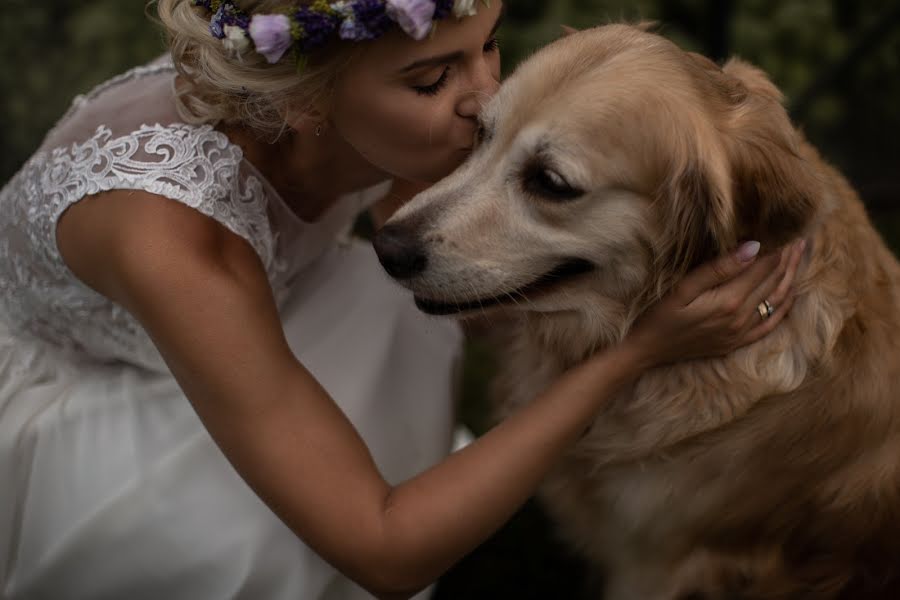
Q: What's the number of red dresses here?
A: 0